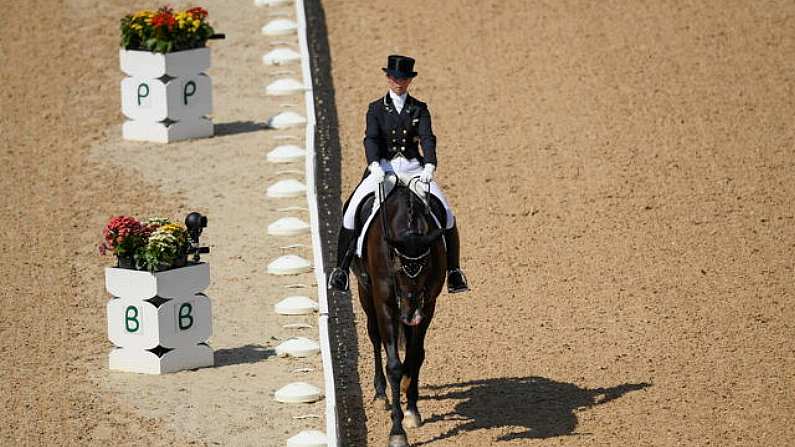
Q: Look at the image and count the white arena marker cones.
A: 13